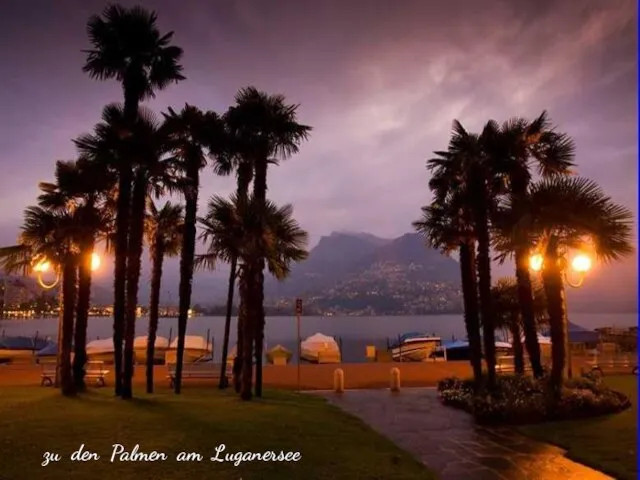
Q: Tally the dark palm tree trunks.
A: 15